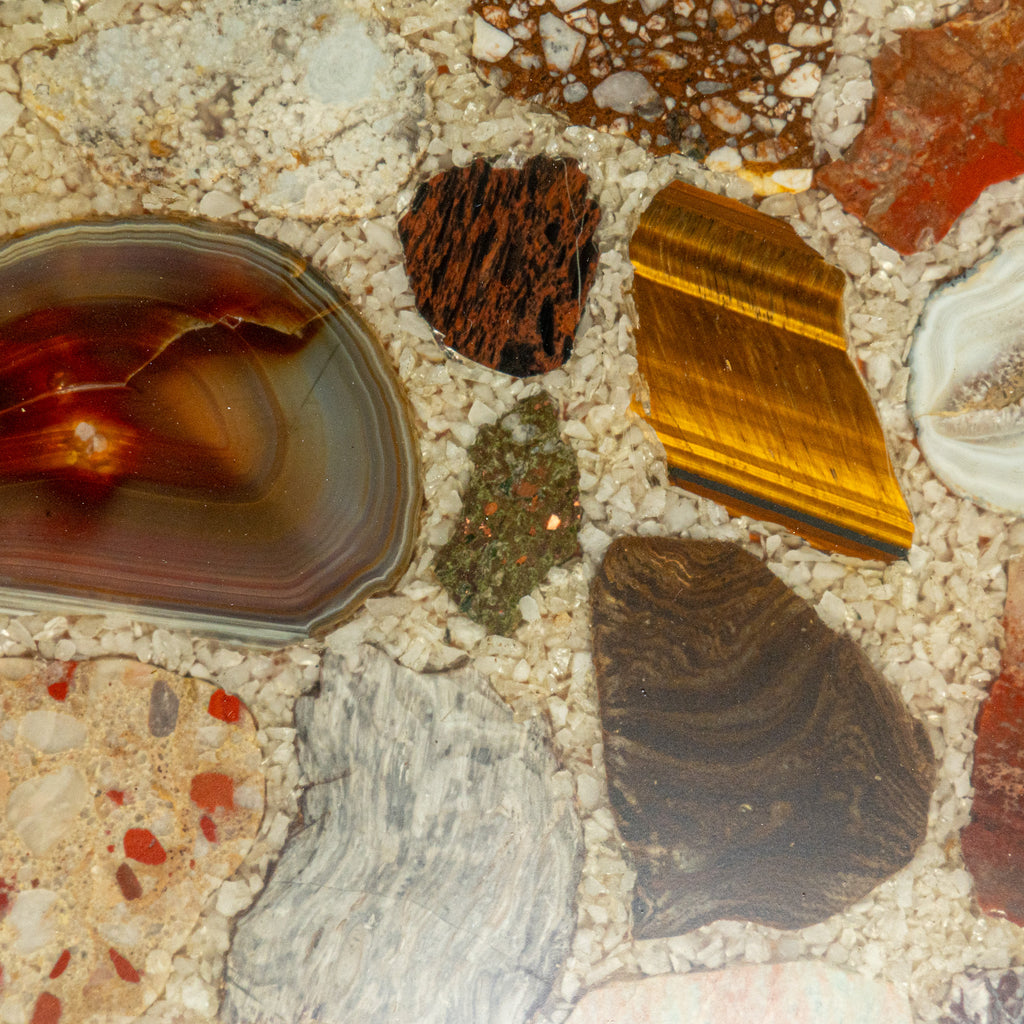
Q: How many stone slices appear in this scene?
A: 14